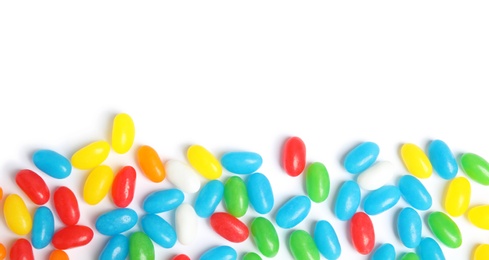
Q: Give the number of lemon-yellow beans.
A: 9